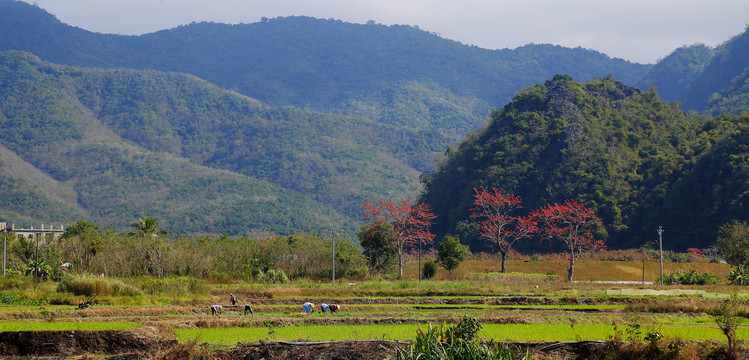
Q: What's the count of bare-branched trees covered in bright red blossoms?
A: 3